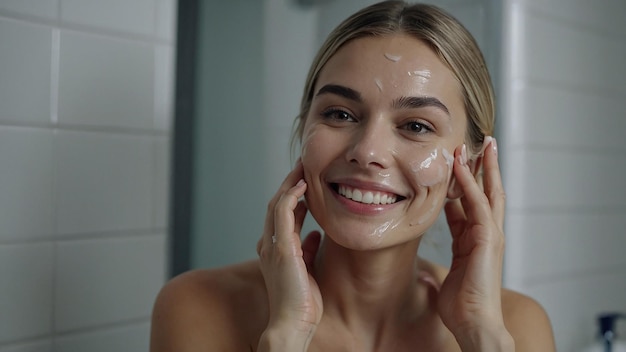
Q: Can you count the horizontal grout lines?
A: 9